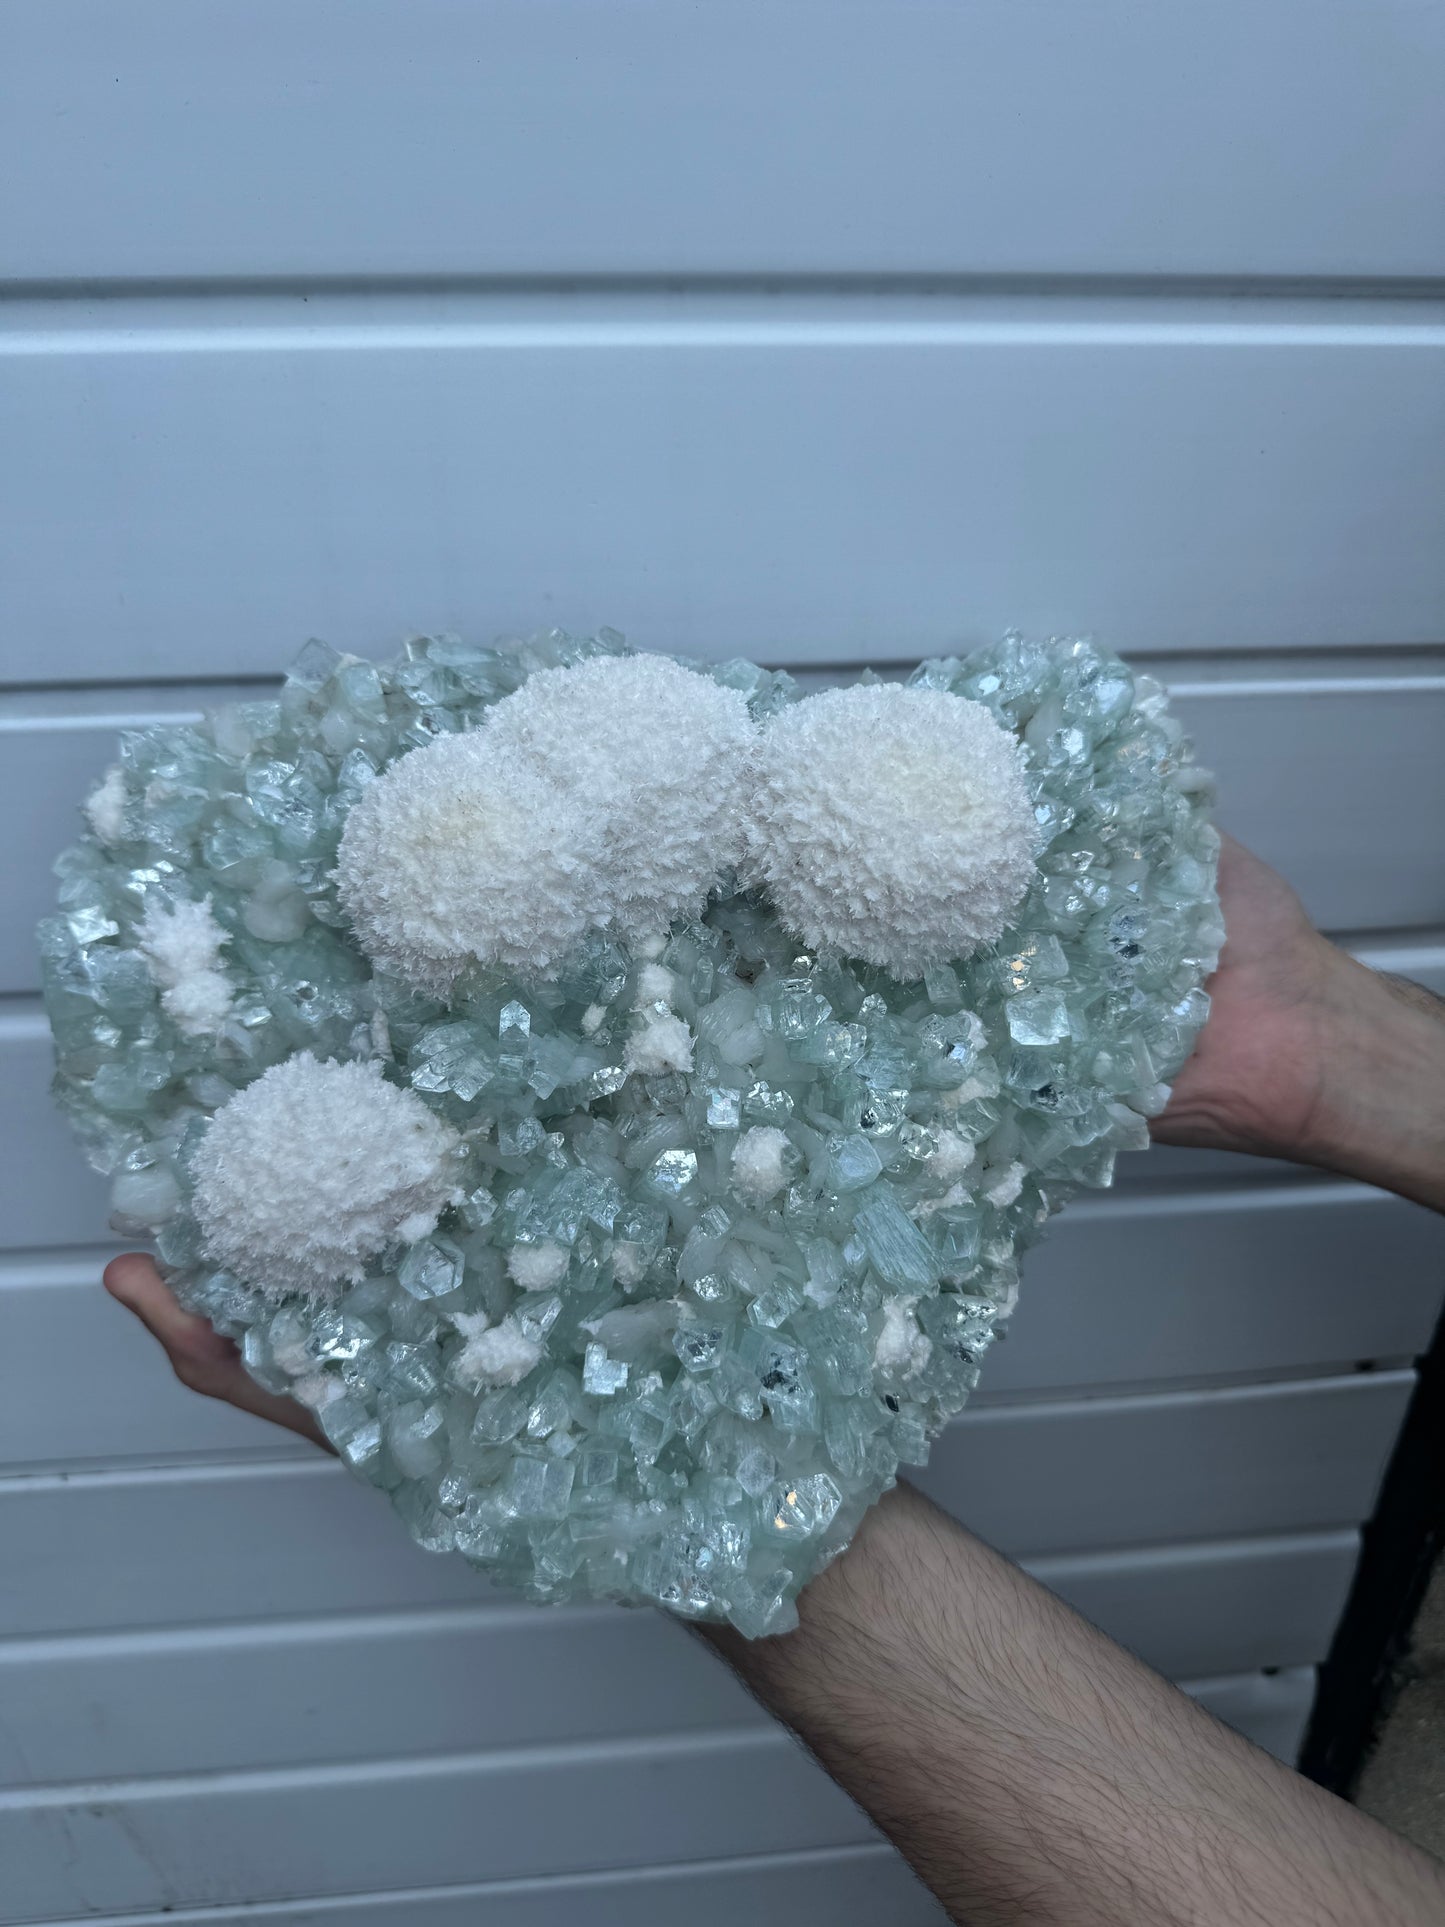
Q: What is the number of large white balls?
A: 4